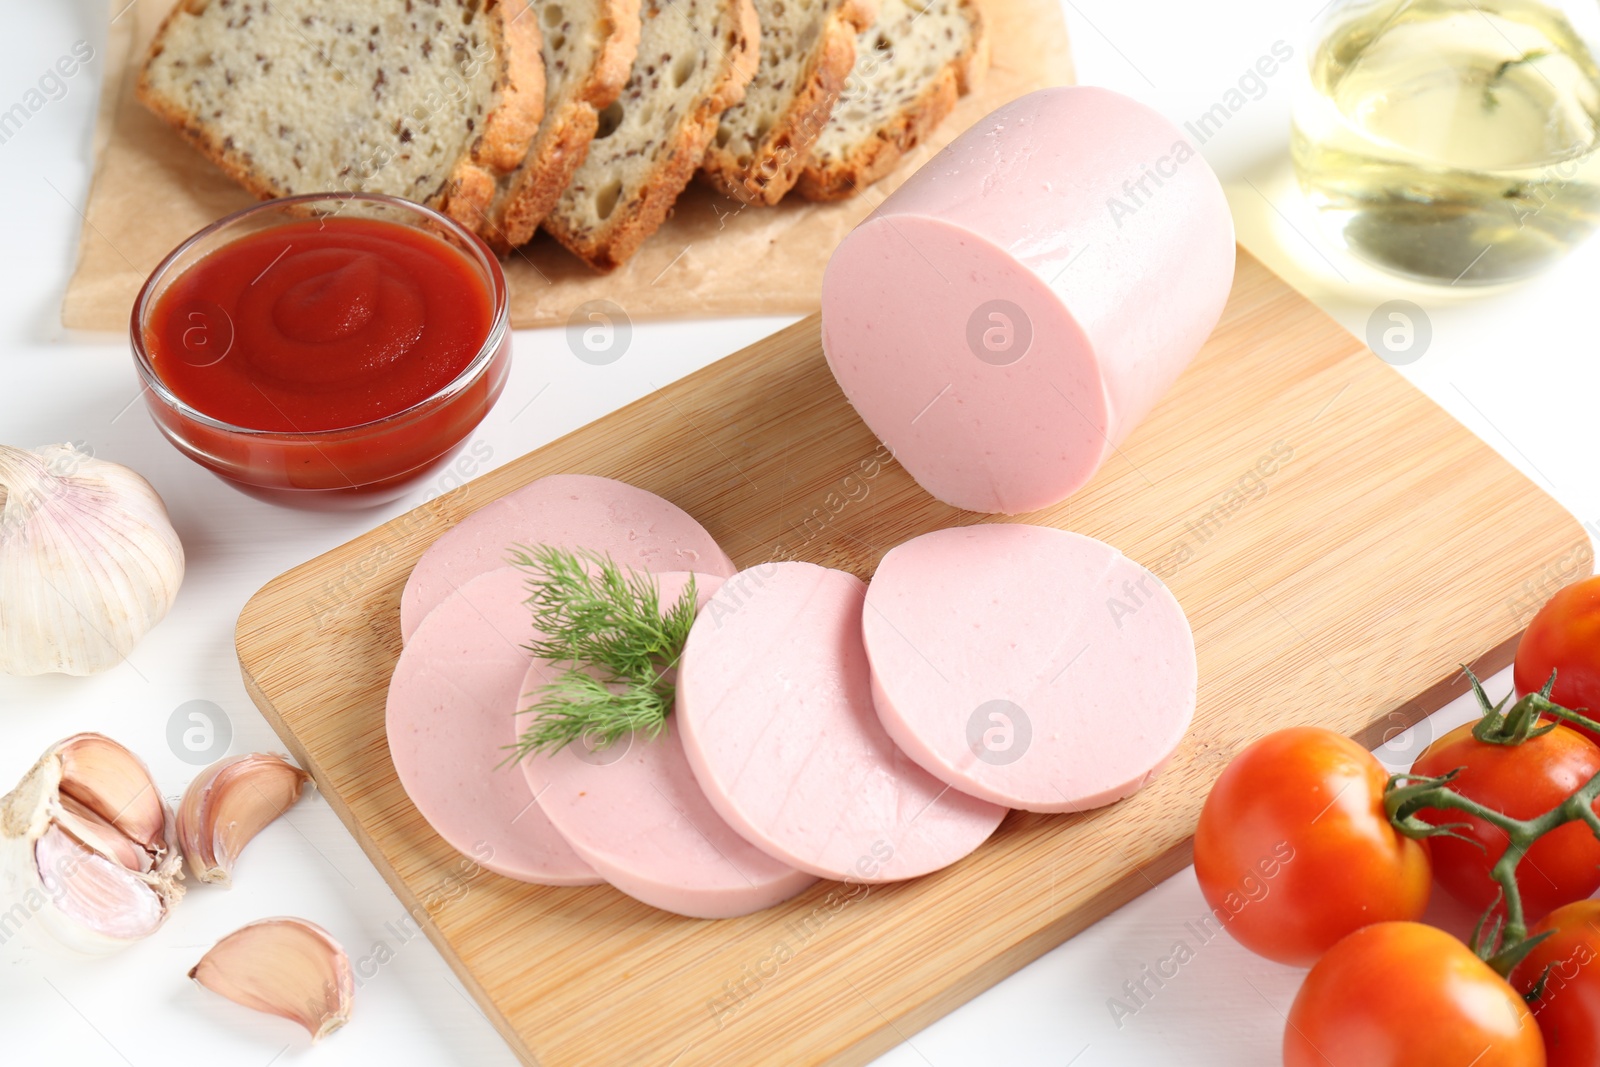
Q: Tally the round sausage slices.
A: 5